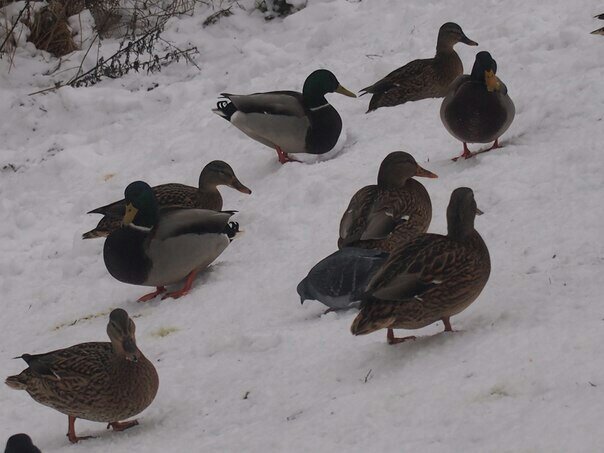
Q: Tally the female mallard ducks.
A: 5